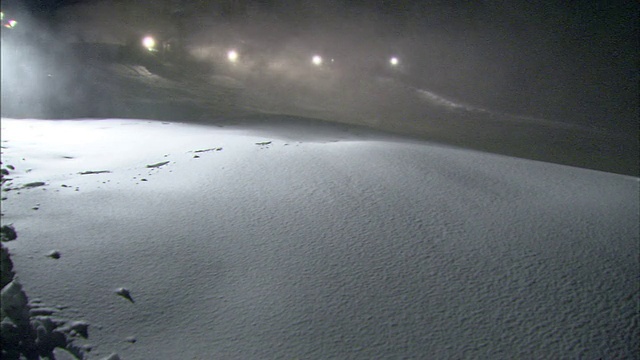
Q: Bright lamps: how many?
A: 4